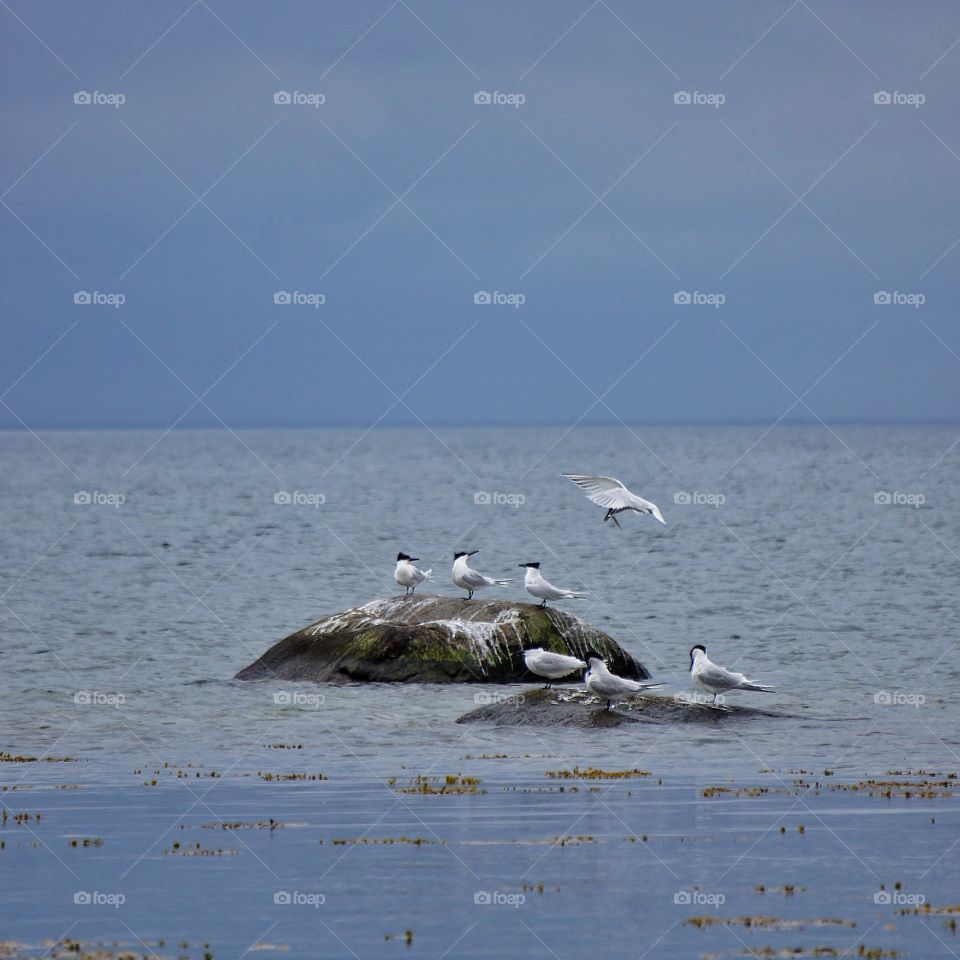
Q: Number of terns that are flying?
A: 1